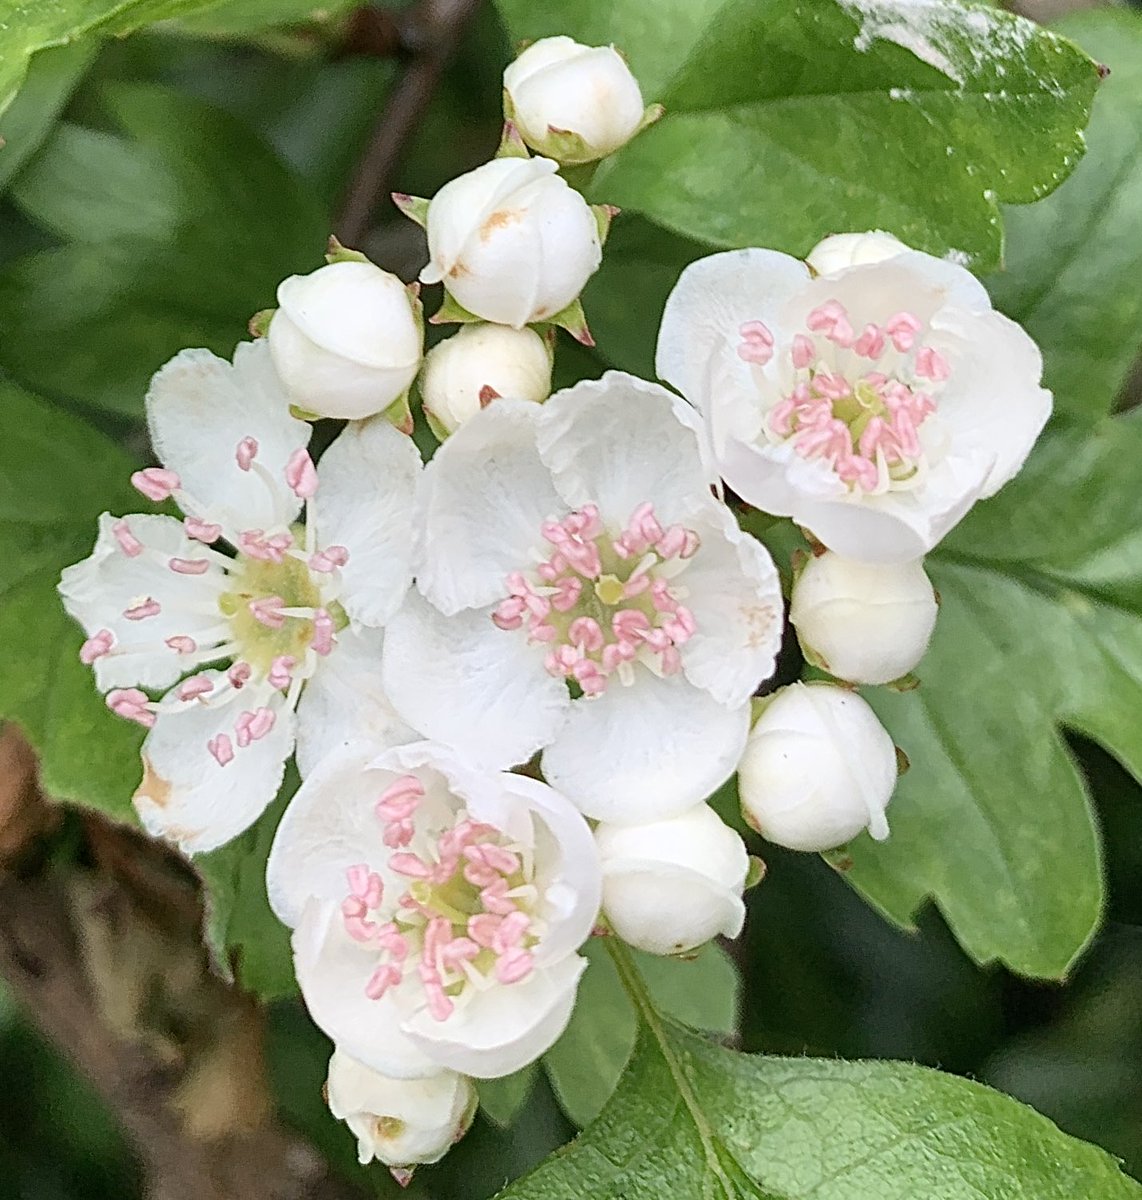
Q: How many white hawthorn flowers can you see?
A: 4